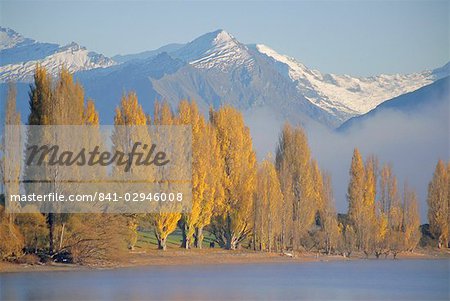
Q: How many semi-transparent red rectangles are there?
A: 0